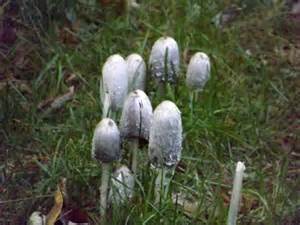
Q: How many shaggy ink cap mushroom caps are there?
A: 8